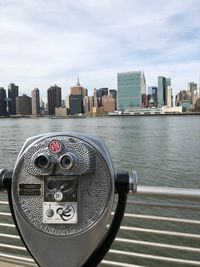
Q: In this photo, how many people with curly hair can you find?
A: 0